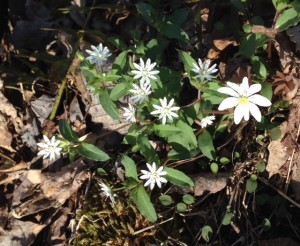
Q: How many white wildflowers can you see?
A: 11